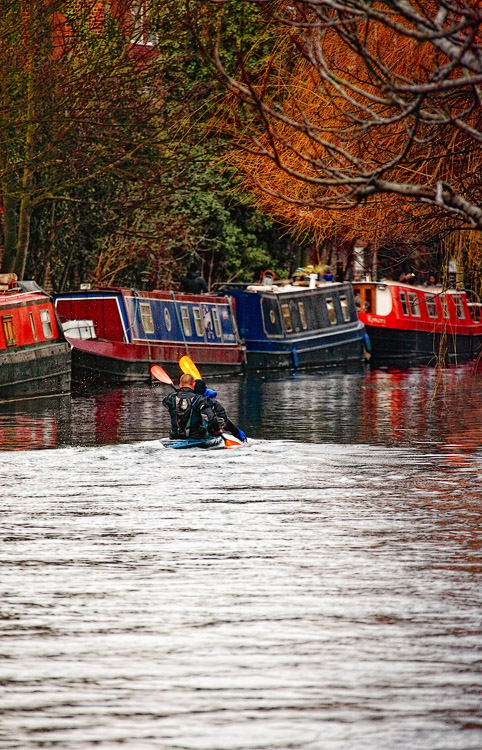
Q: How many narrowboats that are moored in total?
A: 4